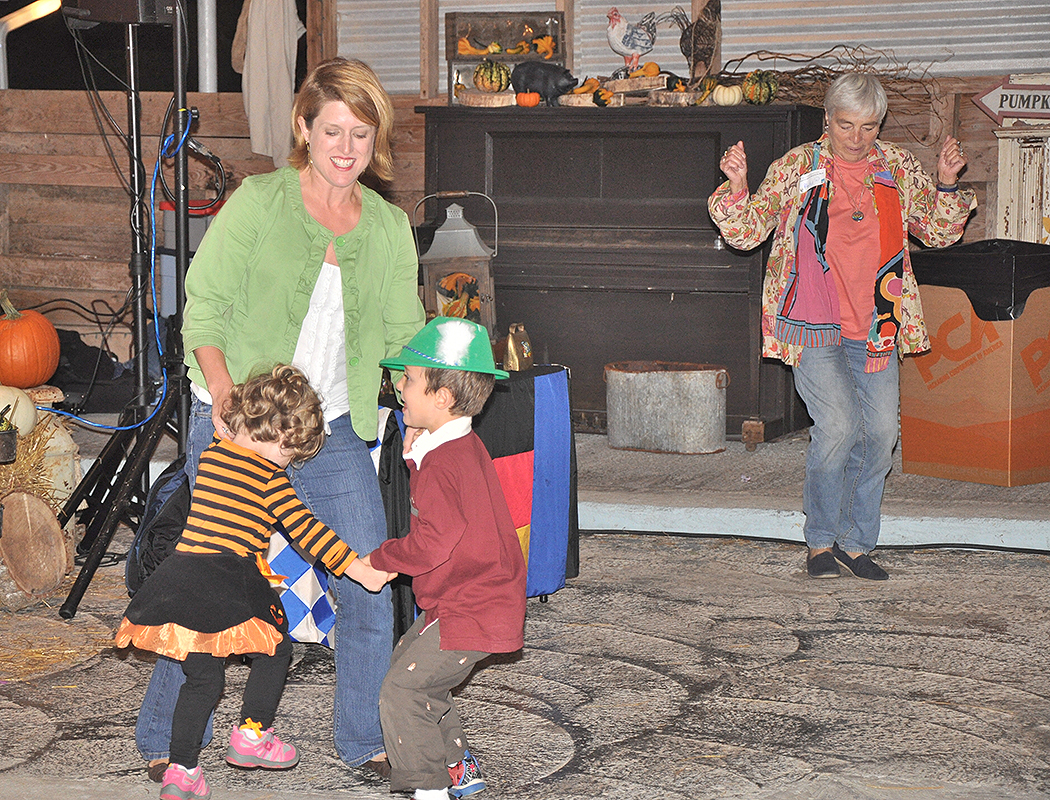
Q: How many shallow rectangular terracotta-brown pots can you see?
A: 0